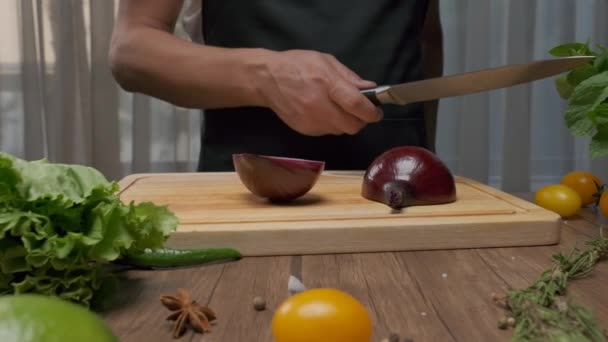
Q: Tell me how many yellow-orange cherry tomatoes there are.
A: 4